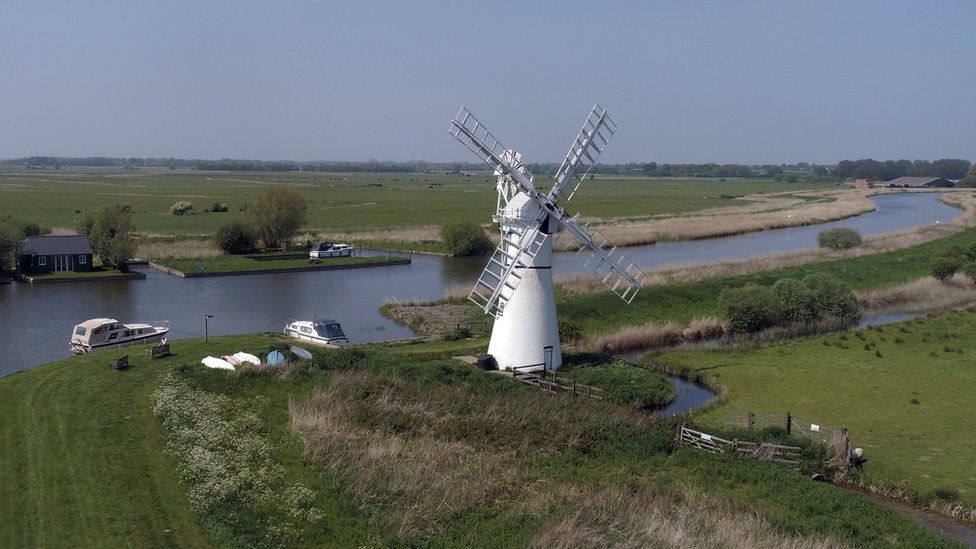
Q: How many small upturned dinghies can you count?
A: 5